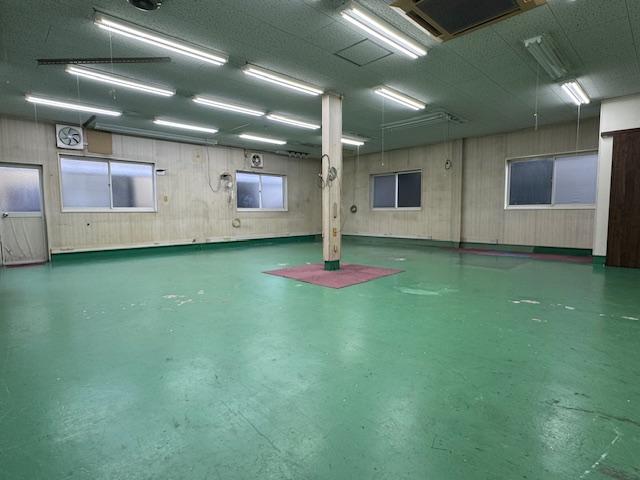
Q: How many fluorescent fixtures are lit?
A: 12